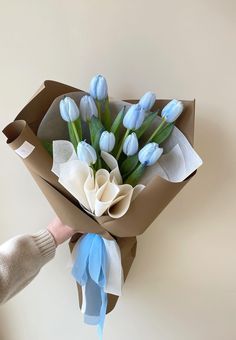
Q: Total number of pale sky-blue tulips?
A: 10